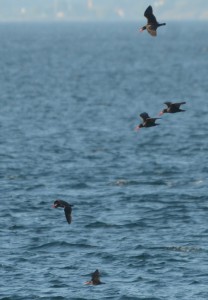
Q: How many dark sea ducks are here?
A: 5